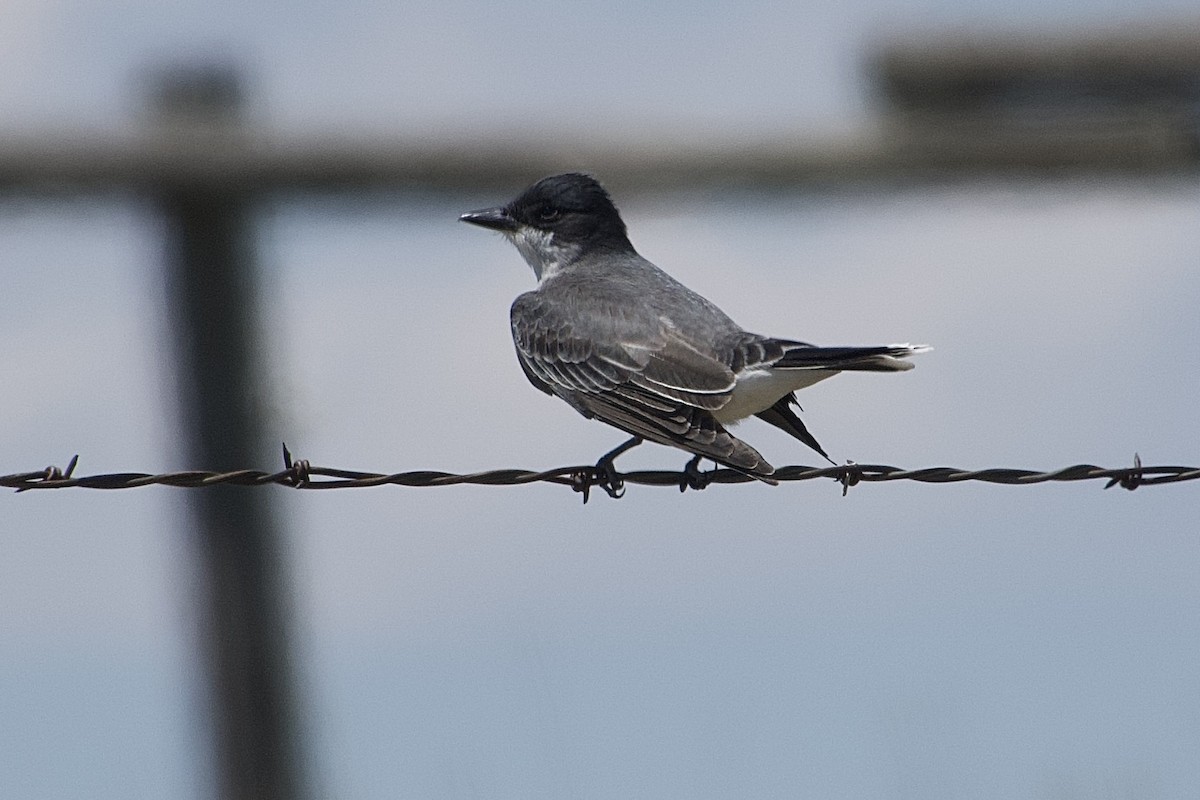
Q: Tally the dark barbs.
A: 5